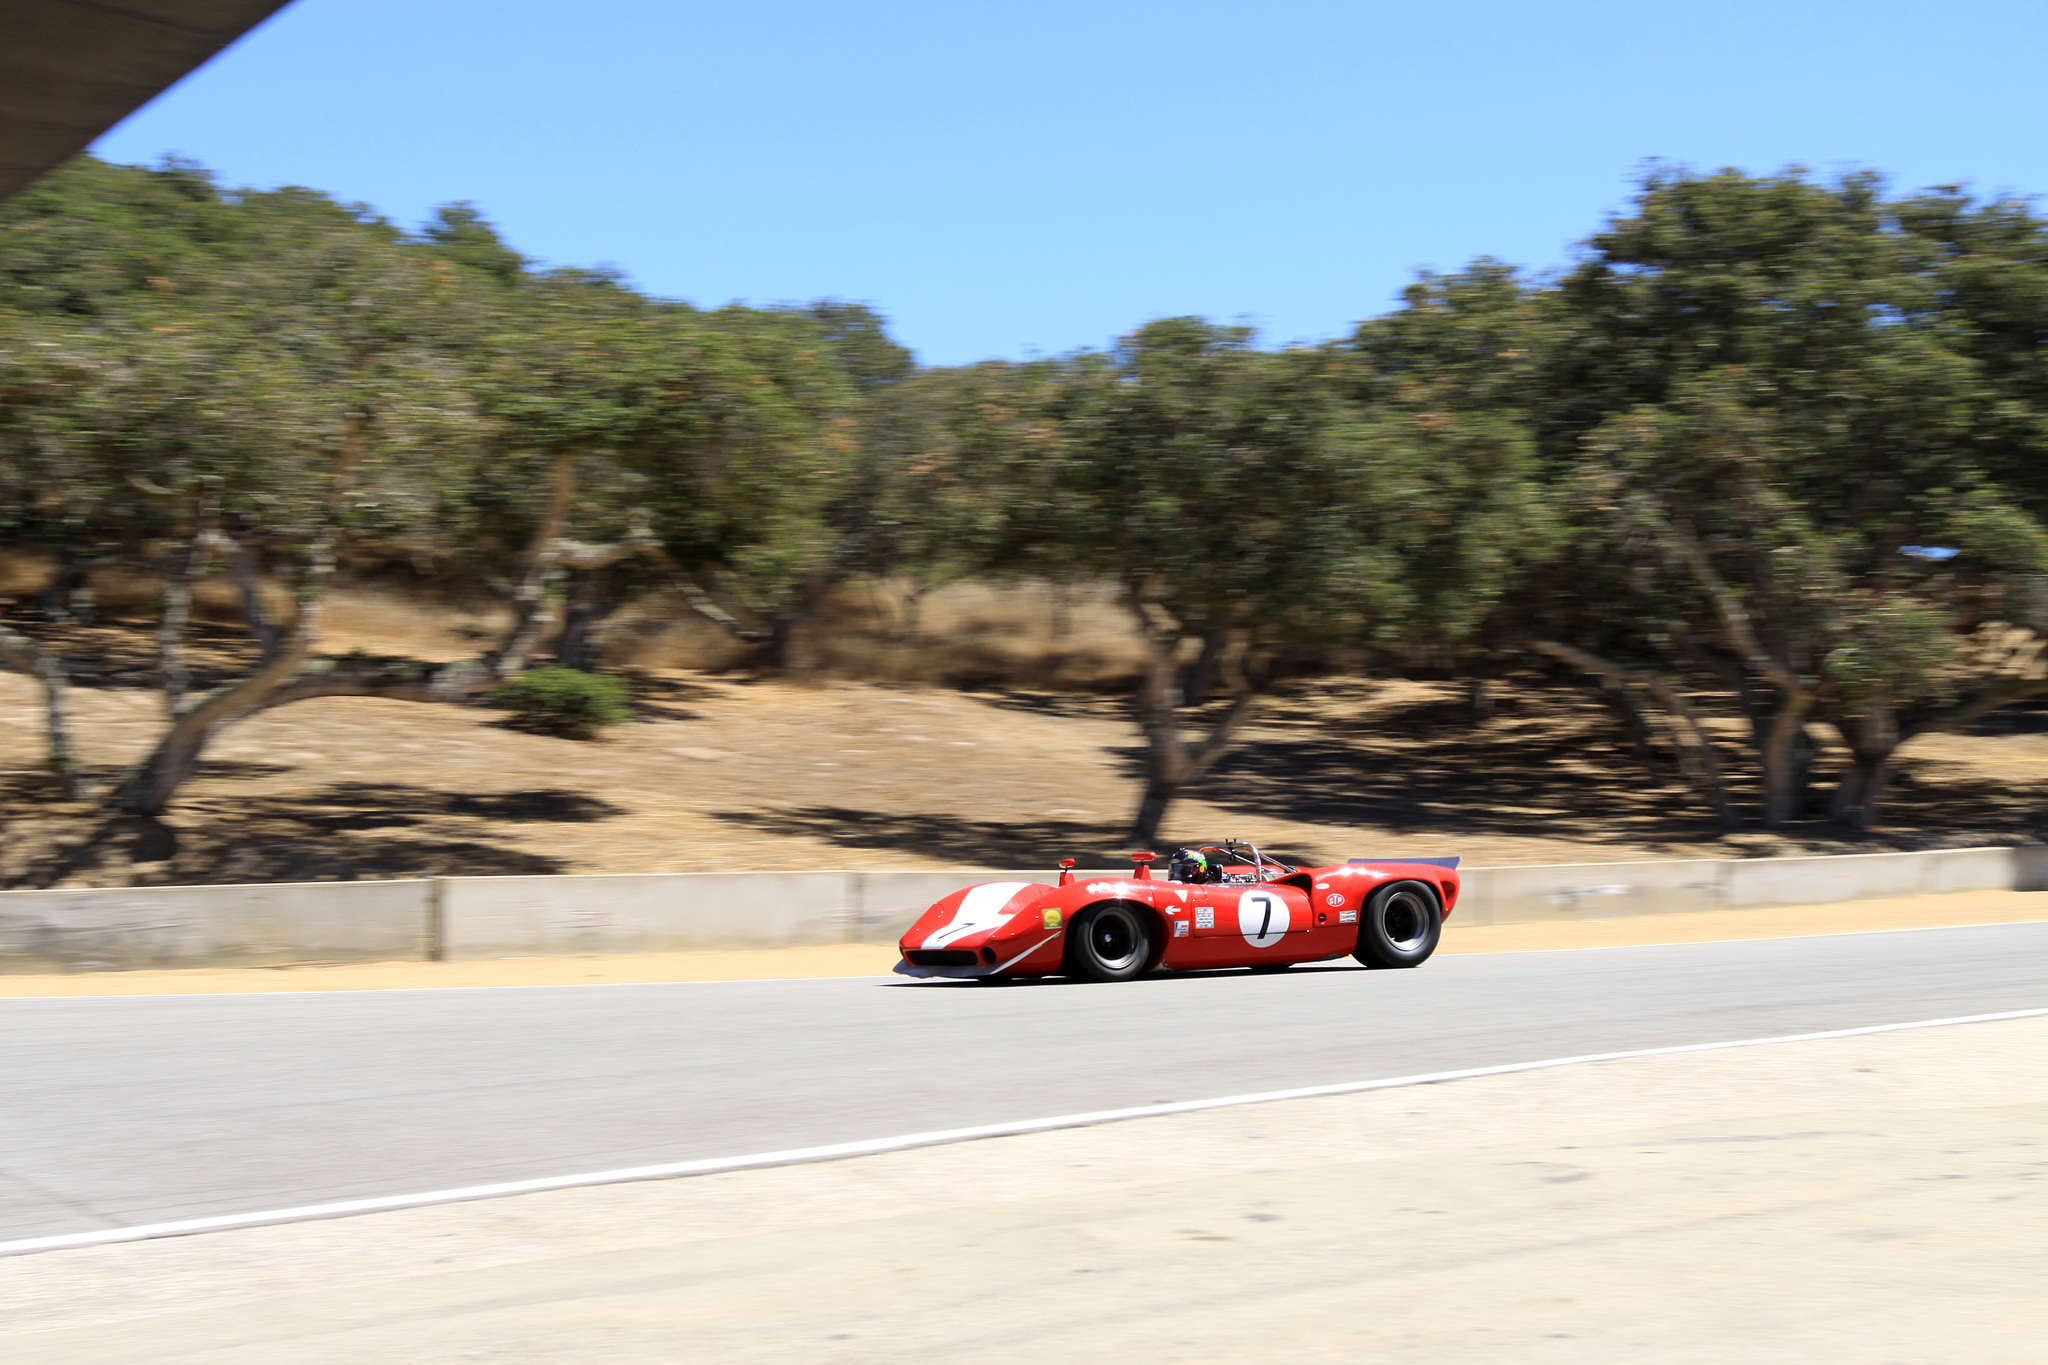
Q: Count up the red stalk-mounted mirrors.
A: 2